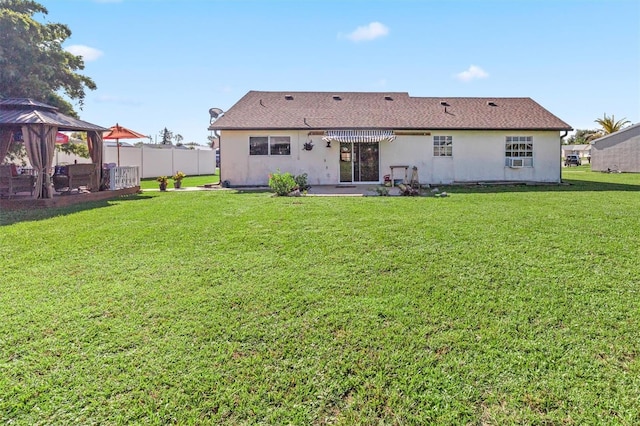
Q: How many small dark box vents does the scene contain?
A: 5